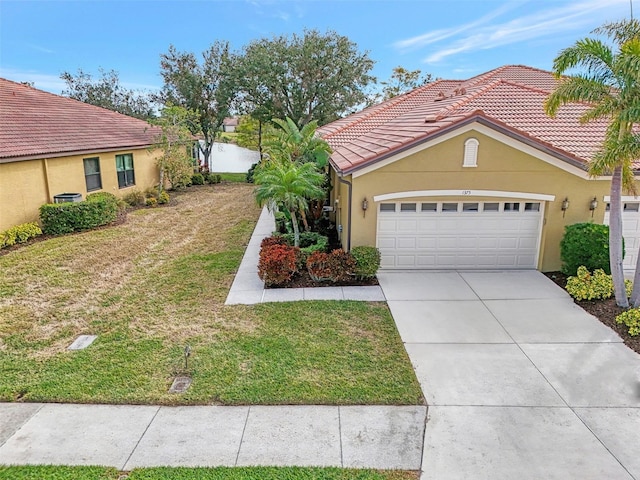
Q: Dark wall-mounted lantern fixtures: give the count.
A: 3